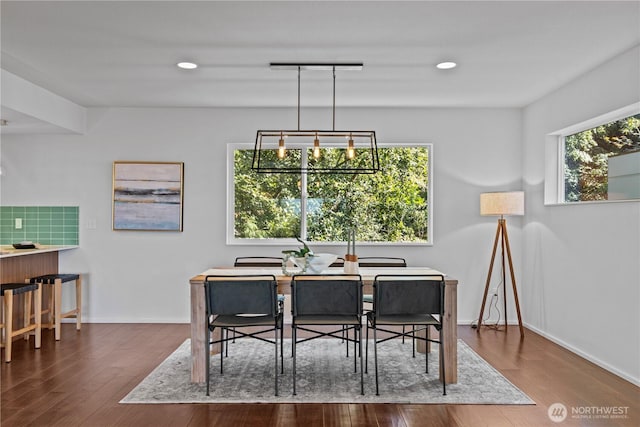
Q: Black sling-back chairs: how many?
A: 6